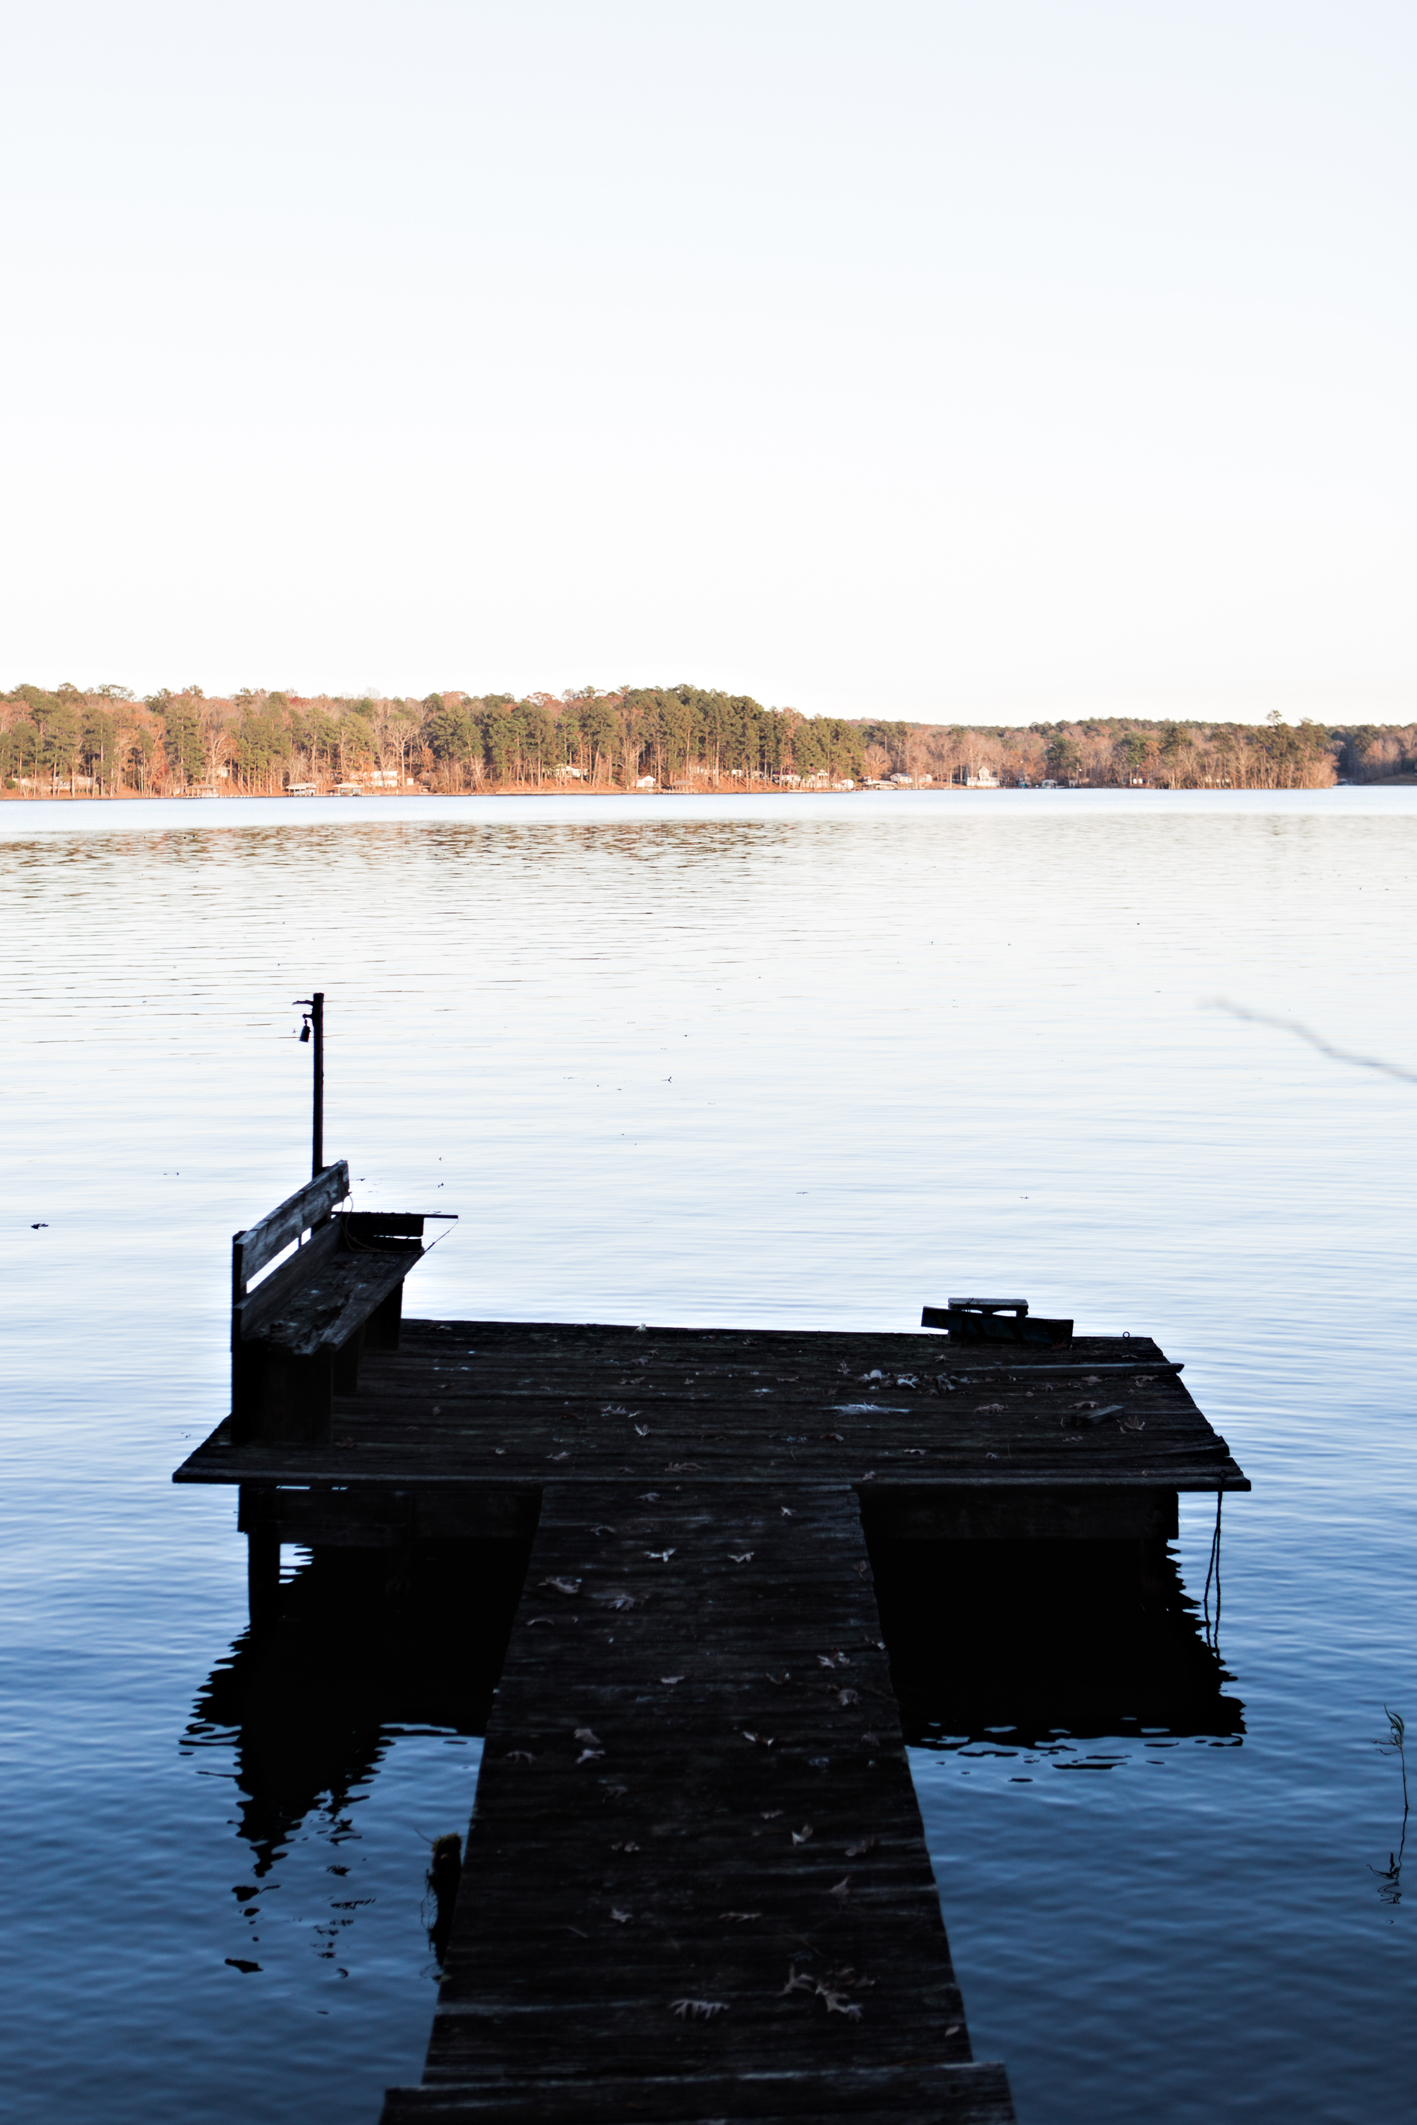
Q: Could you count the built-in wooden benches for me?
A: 1